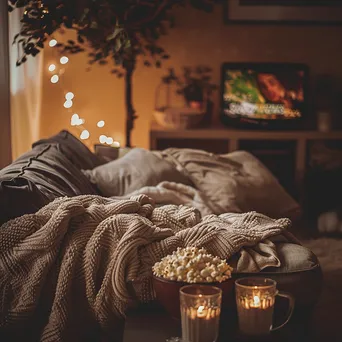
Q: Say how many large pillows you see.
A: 3